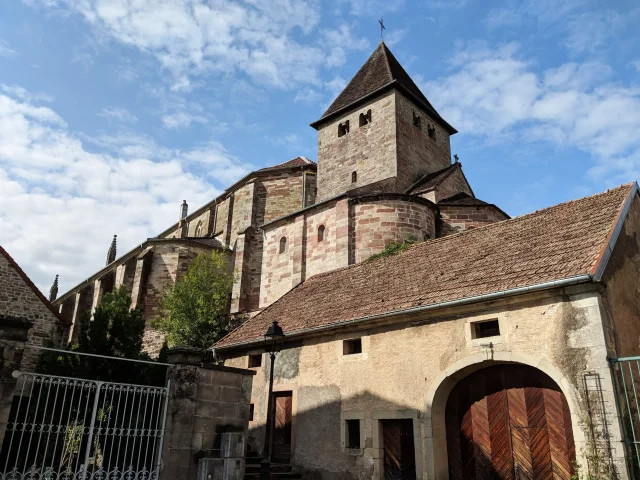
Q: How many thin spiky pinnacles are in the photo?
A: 2